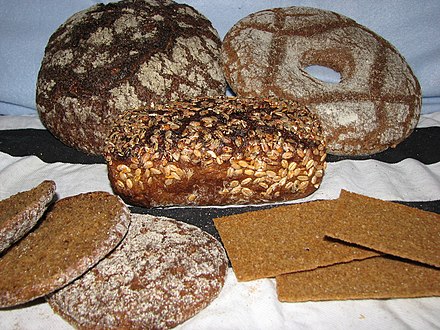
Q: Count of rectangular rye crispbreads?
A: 3